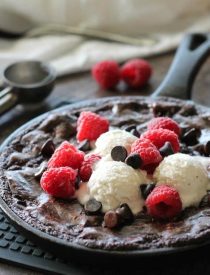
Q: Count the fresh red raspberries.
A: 10